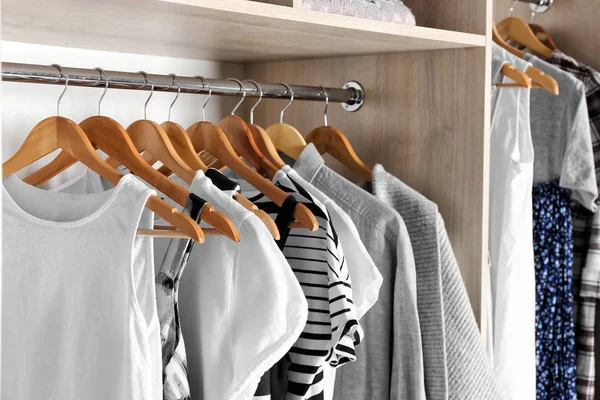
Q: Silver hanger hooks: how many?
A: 11